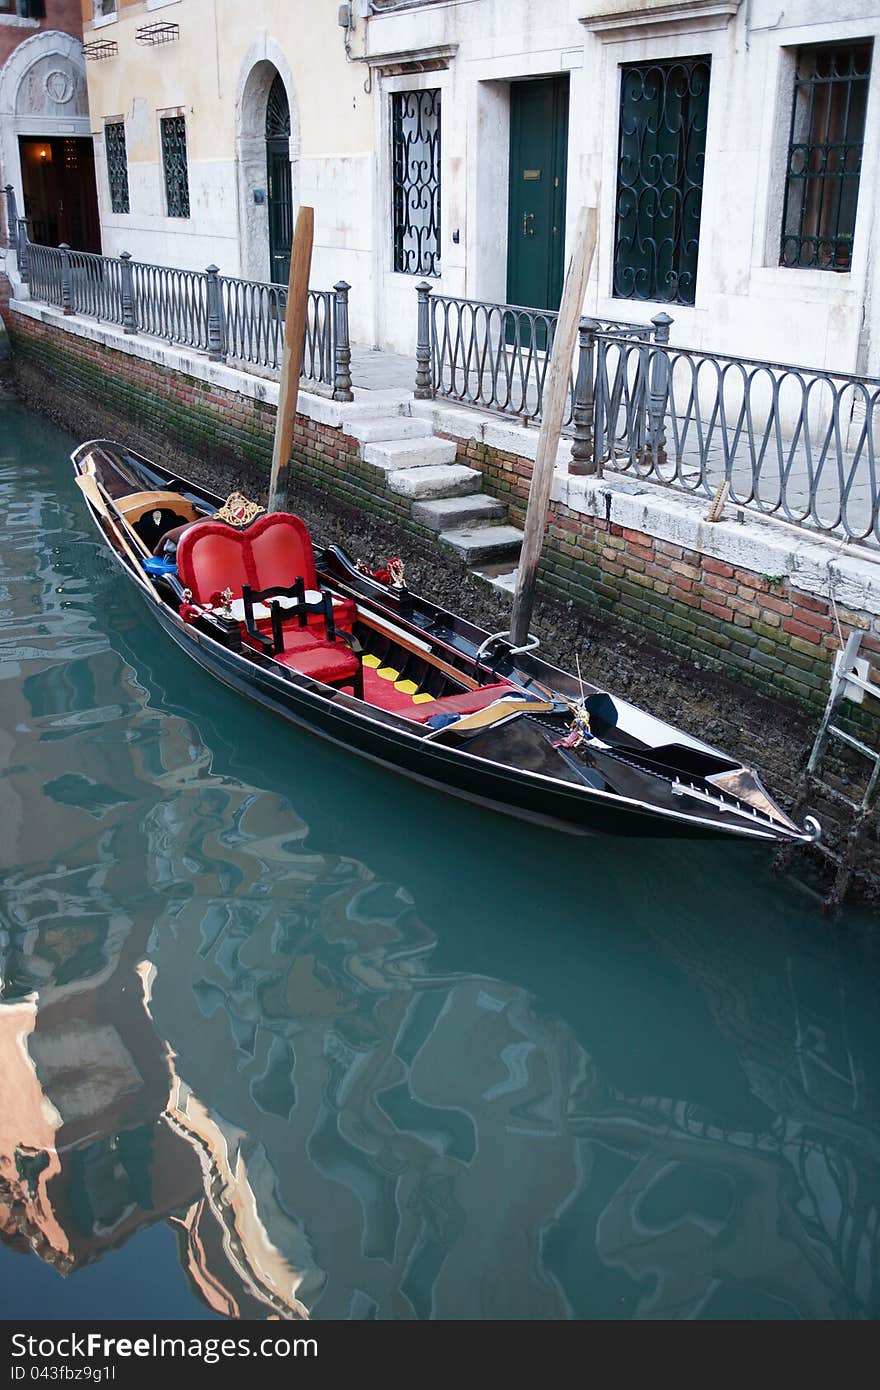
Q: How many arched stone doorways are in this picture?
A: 2